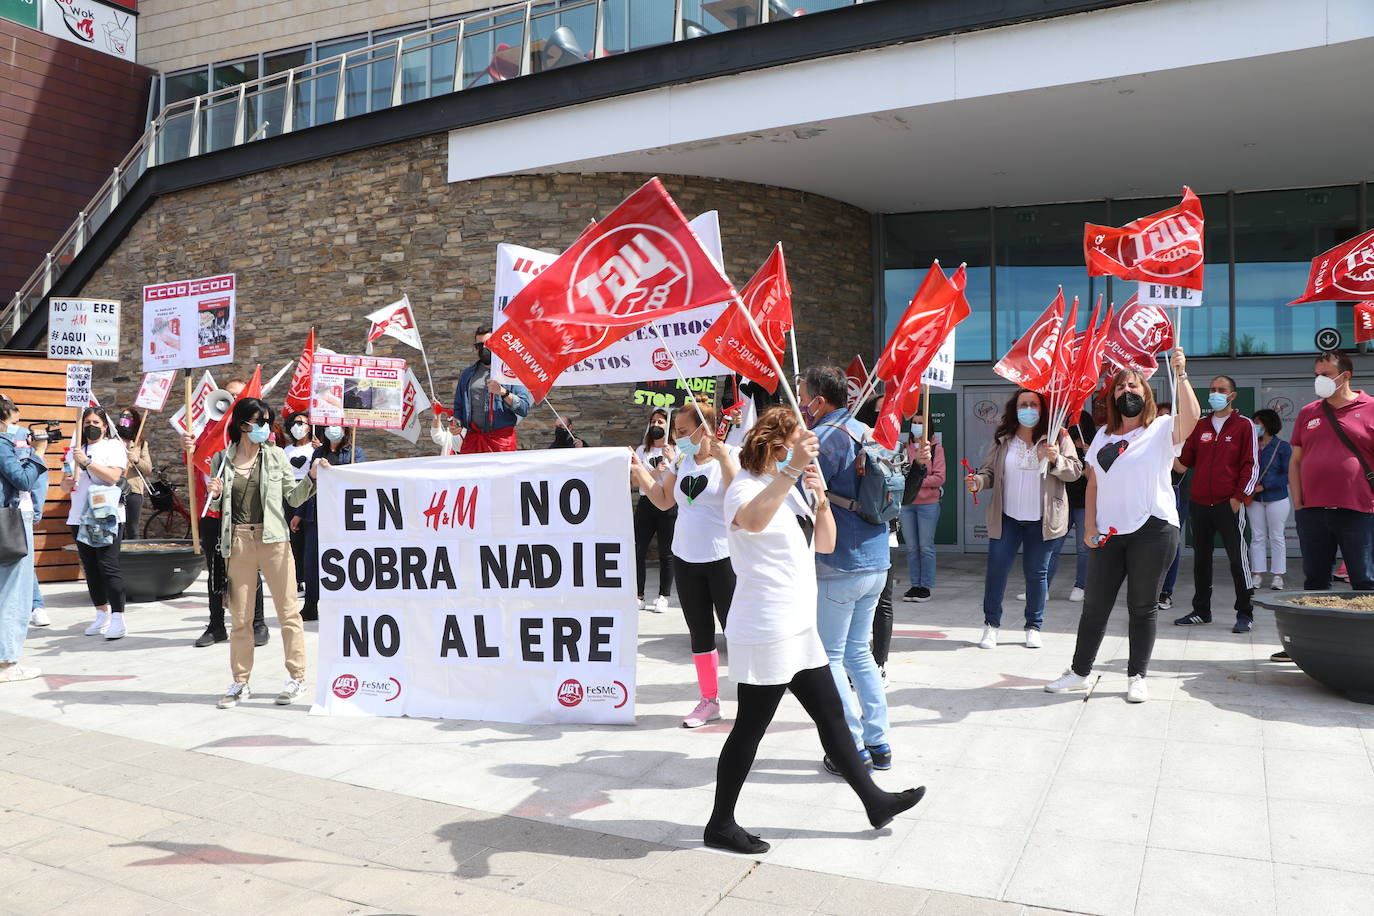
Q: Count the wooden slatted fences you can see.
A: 1